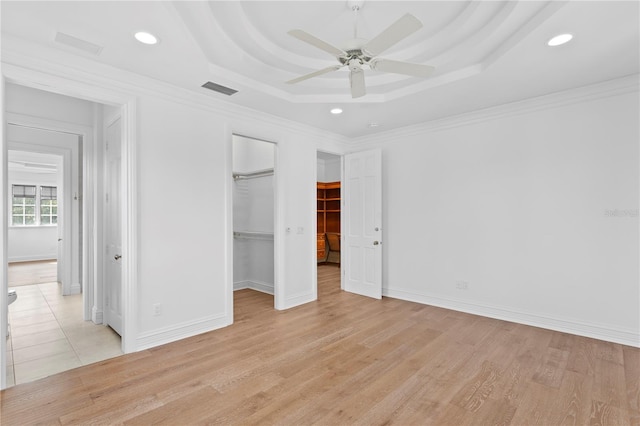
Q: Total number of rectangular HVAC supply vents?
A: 2